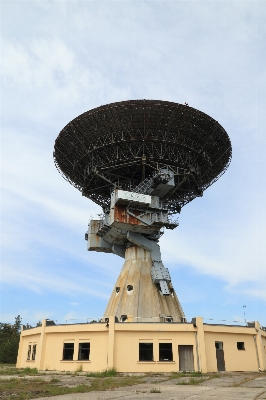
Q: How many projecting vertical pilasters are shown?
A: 5